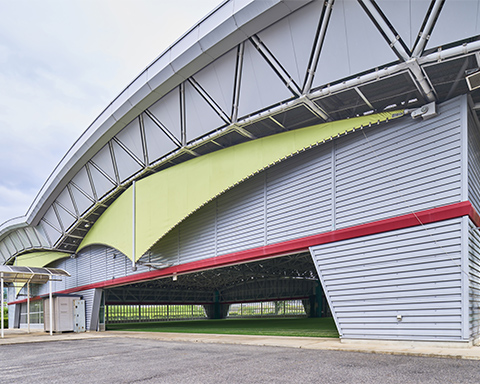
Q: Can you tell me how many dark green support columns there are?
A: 2